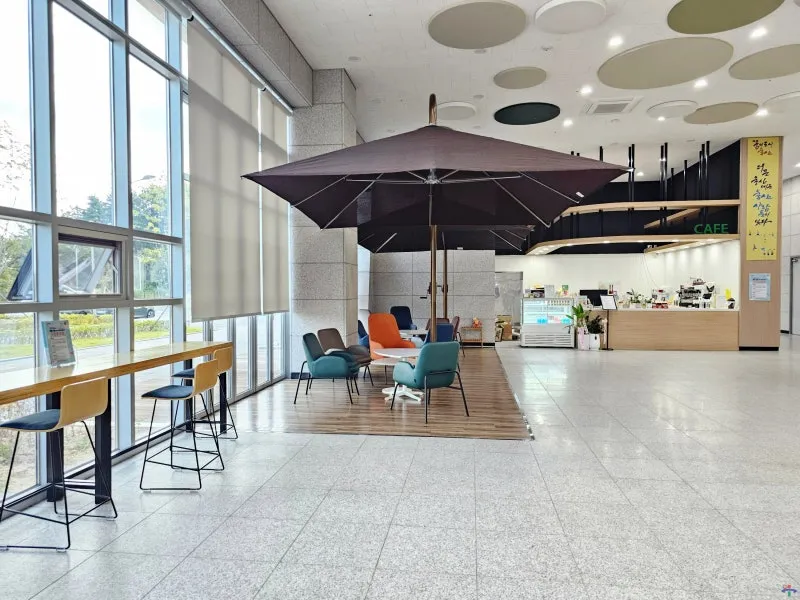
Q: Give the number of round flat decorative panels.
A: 11